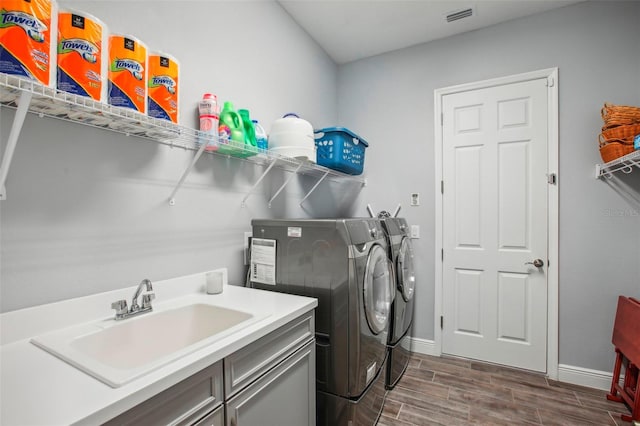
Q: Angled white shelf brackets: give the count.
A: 5